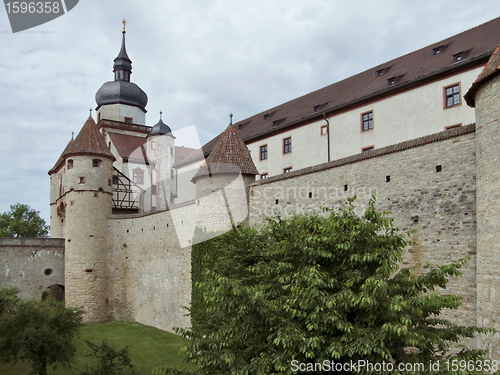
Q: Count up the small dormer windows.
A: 8